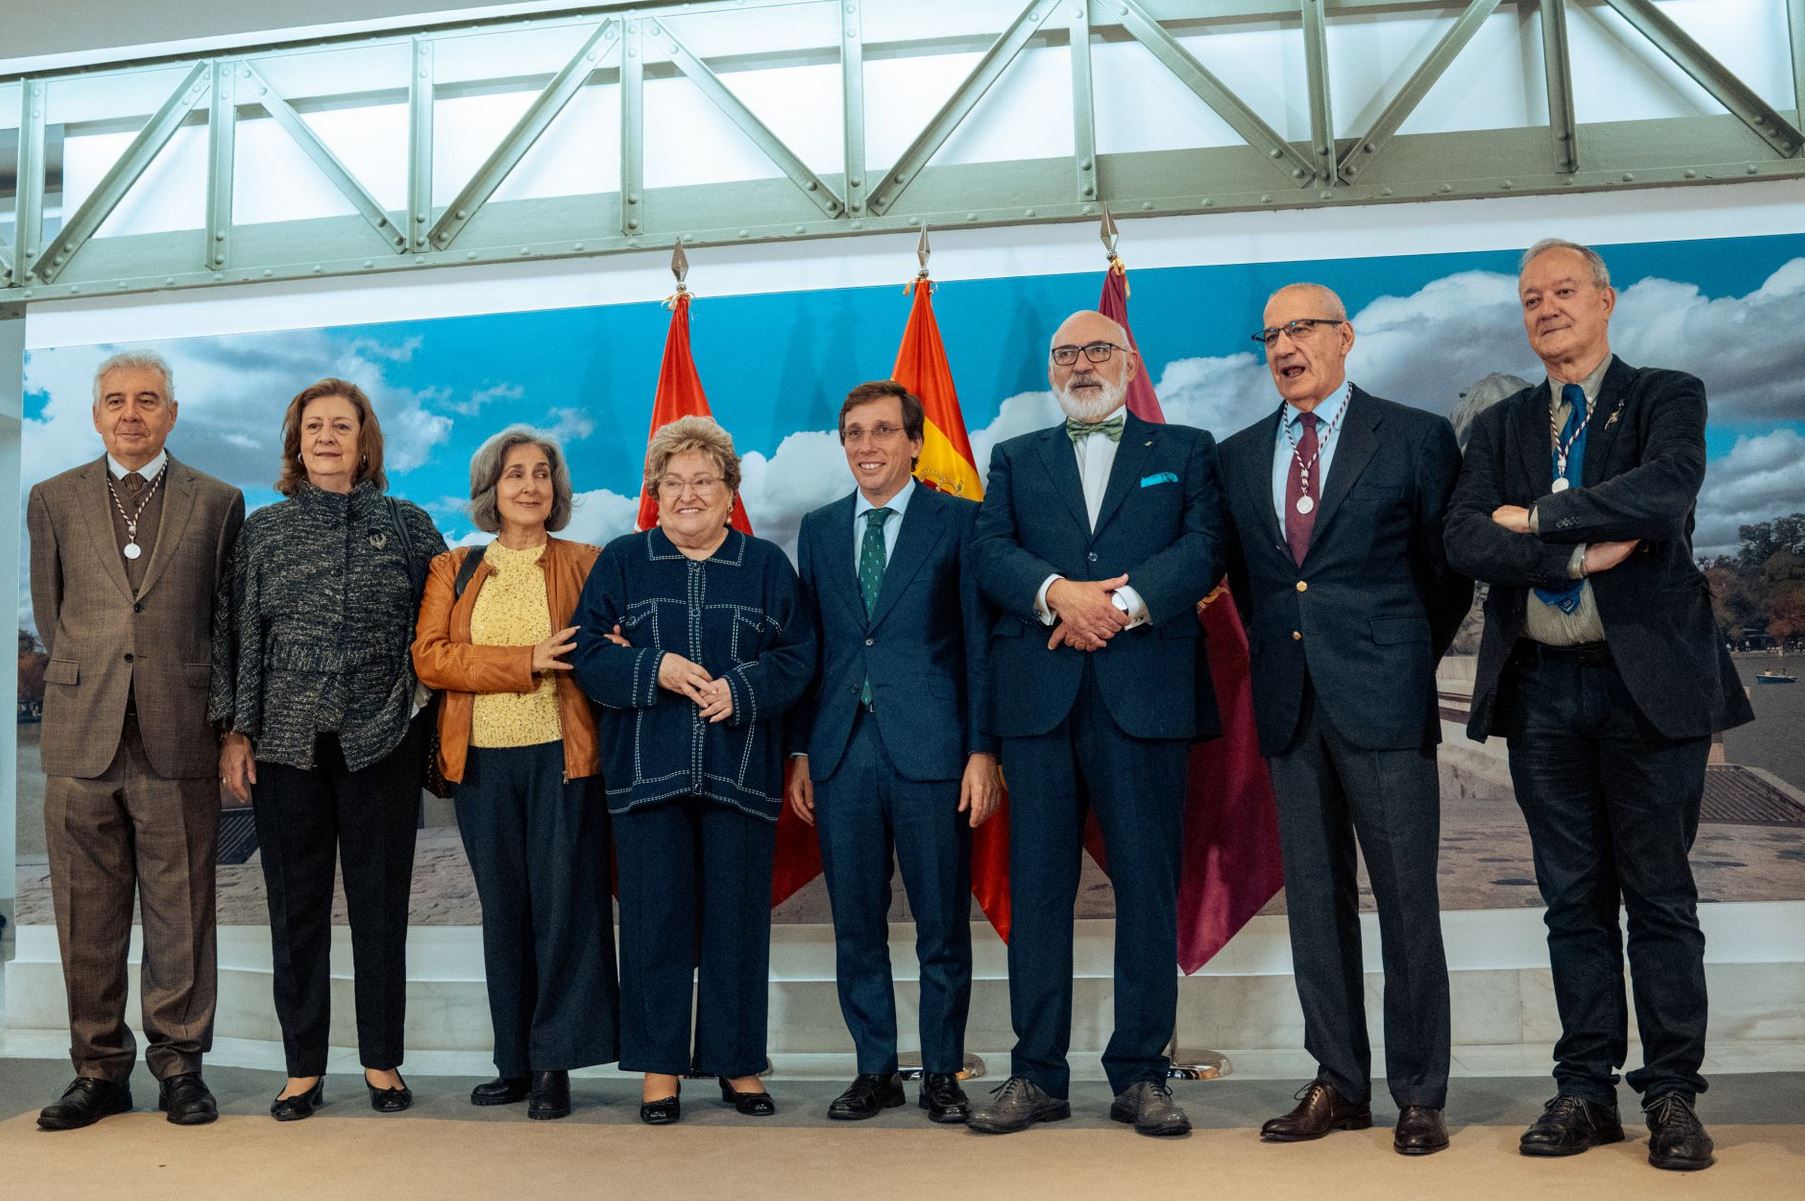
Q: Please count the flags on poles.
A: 3